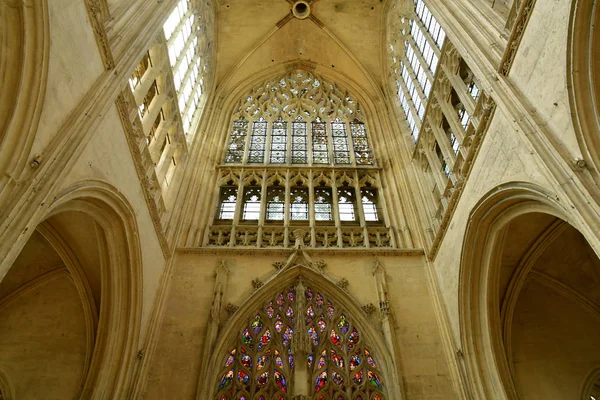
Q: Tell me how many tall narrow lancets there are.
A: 7